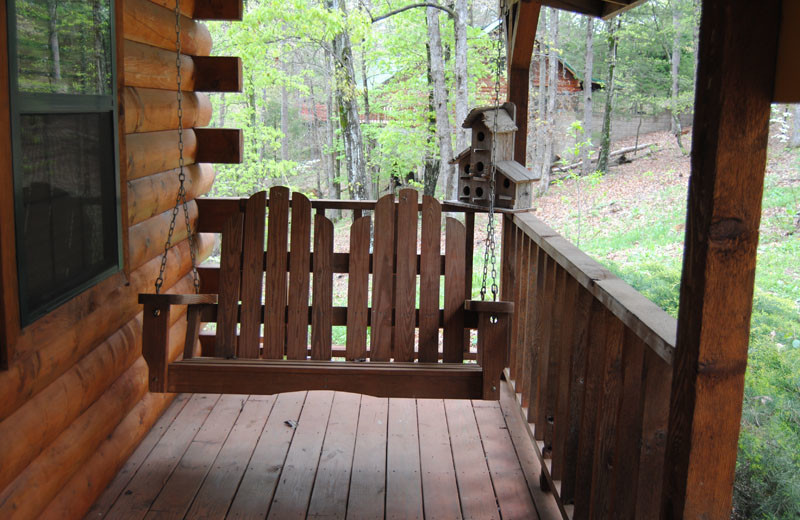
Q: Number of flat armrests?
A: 2